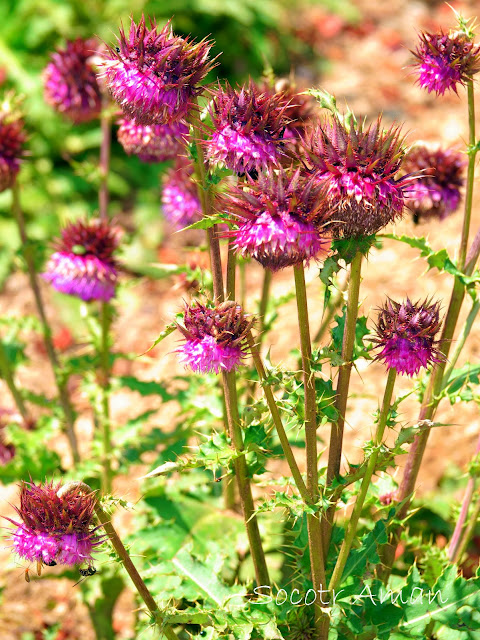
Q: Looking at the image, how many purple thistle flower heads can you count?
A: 15